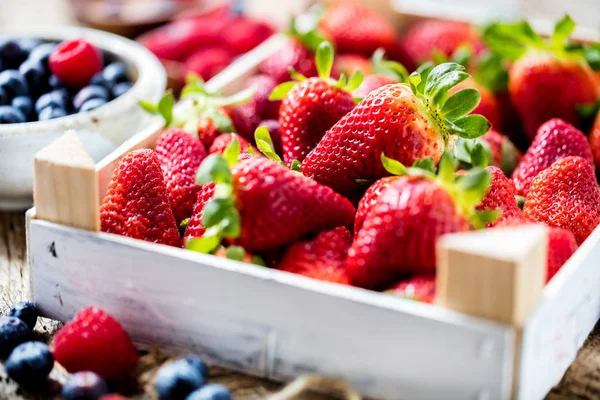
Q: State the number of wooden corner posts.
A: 2